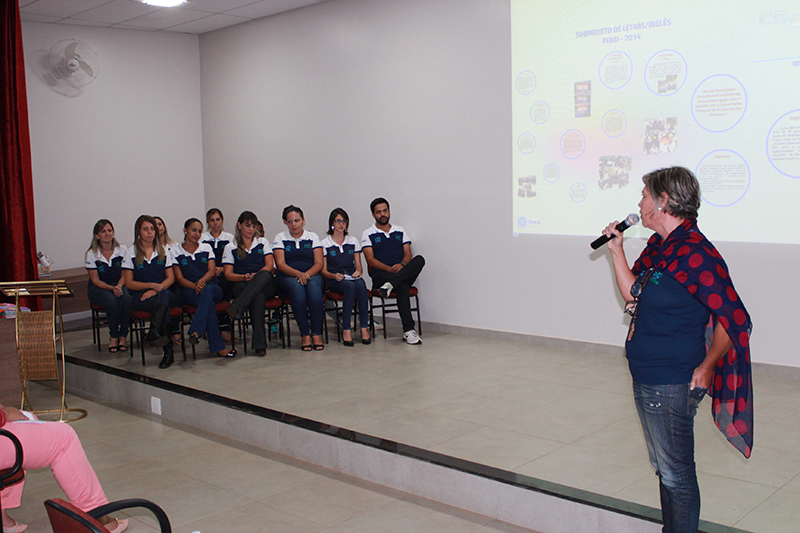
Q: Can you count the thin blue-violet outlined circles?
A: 12